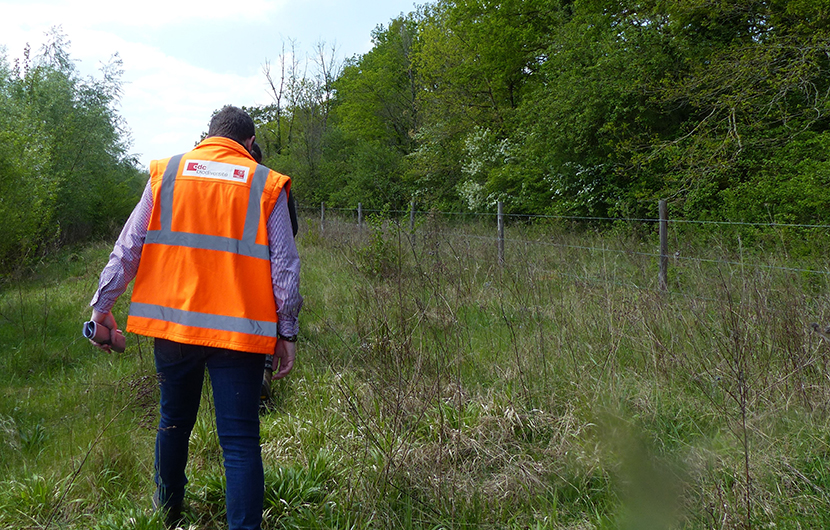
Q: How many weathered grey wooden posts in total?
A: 5